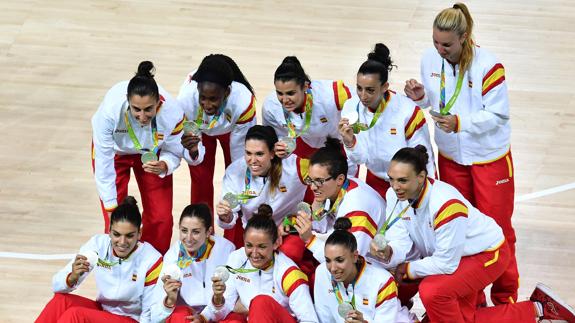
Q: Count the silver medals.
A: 12